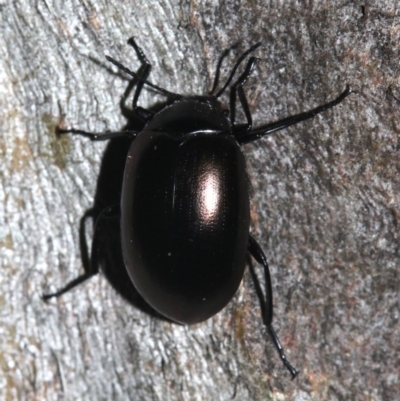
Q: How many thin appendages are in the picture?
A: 8